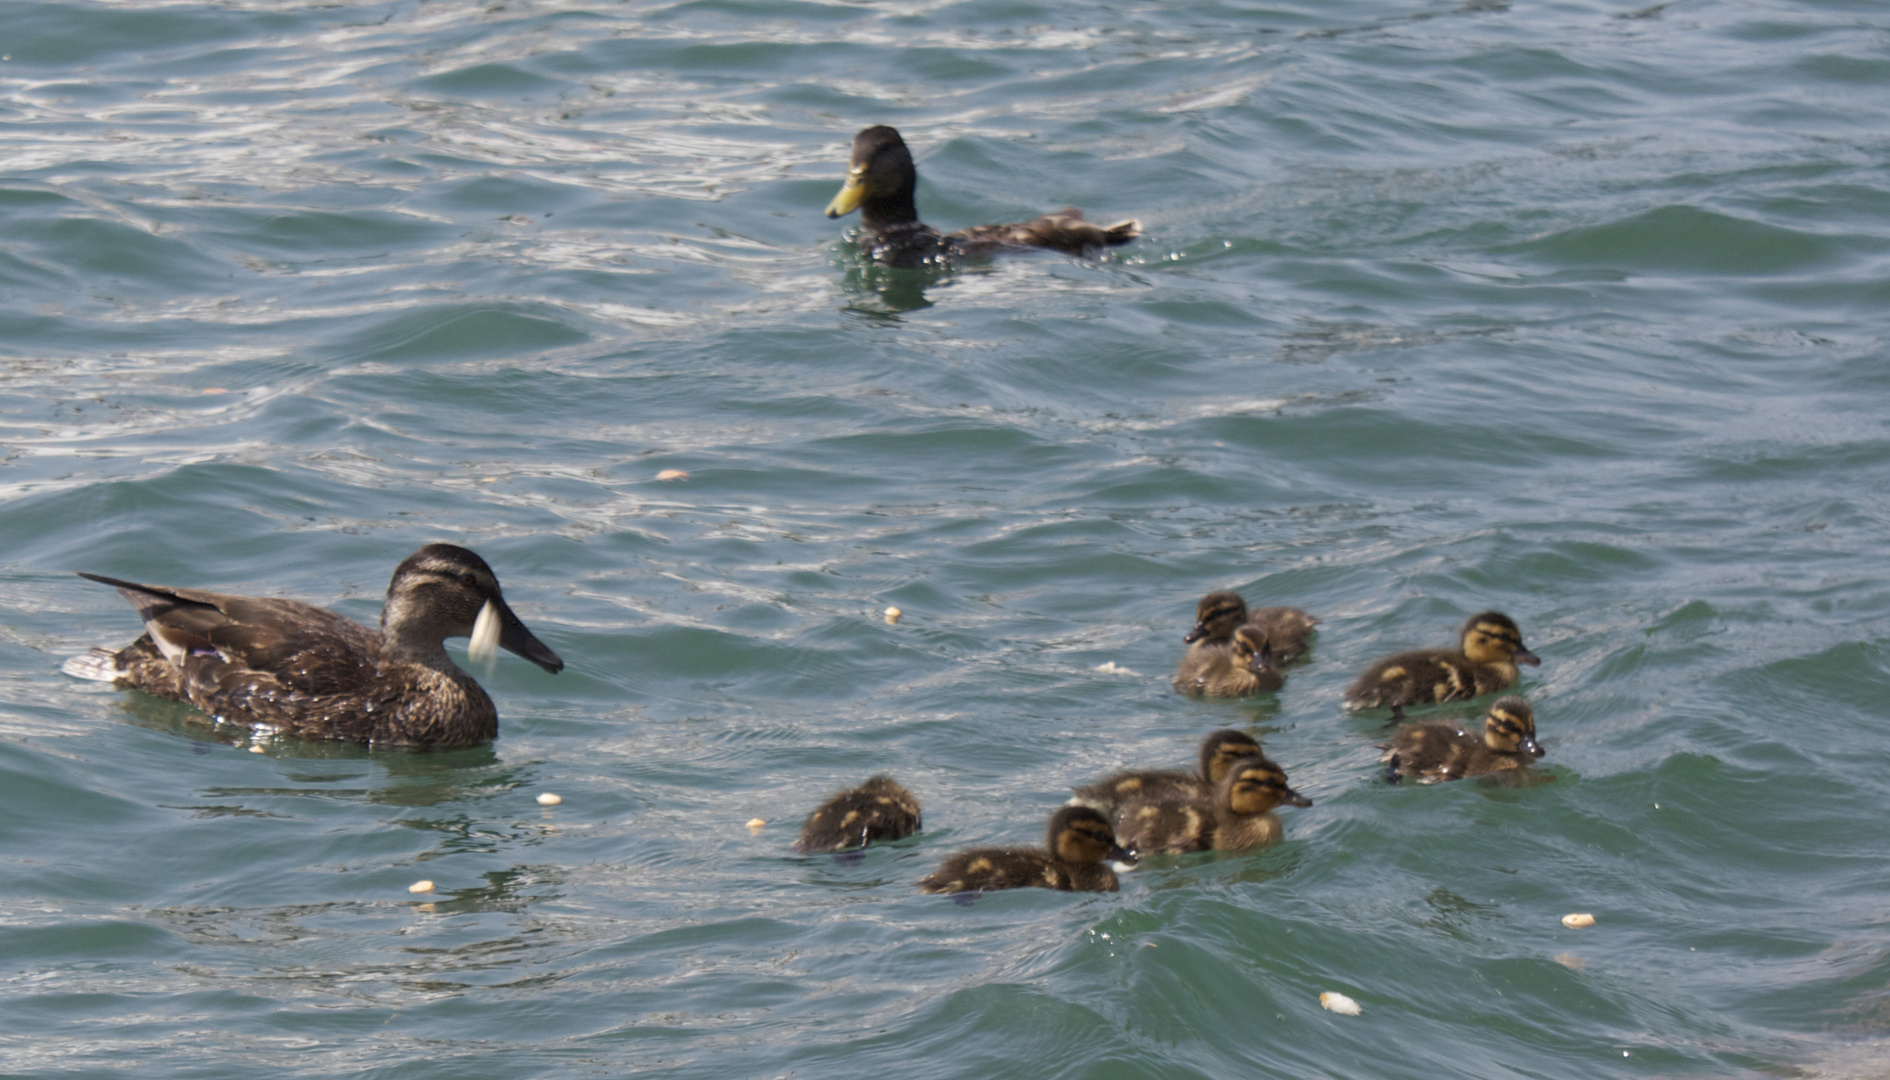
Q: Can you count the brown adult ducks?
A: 2